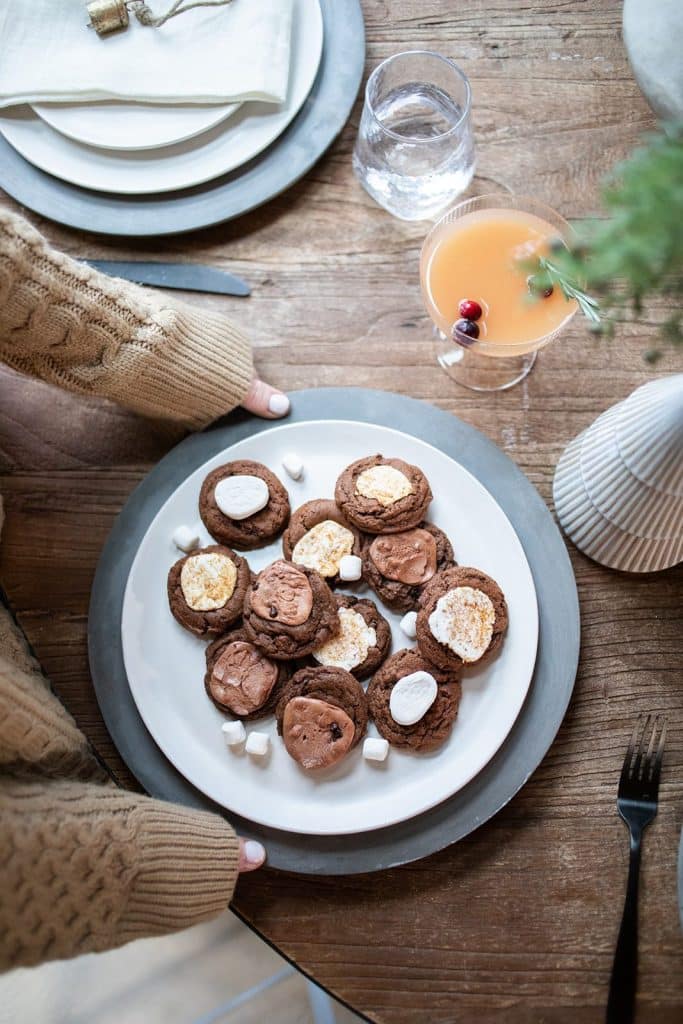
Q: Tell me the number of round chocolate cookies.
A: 11